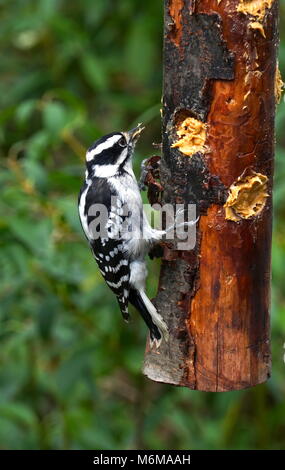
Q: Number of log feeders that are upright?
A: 1